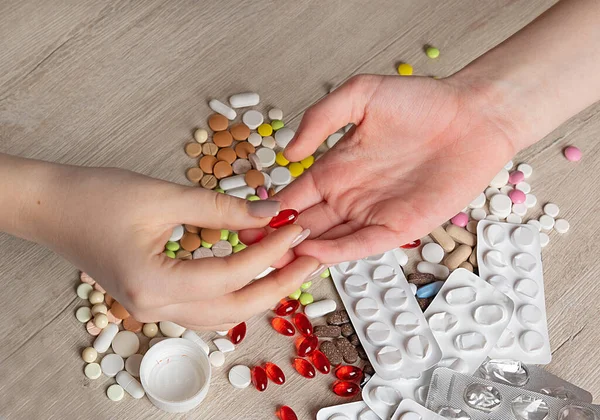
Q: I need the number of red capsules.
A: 14